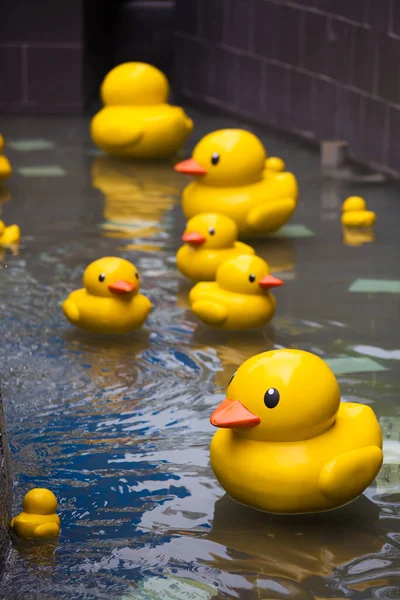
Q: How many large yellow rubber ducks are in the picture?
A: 3